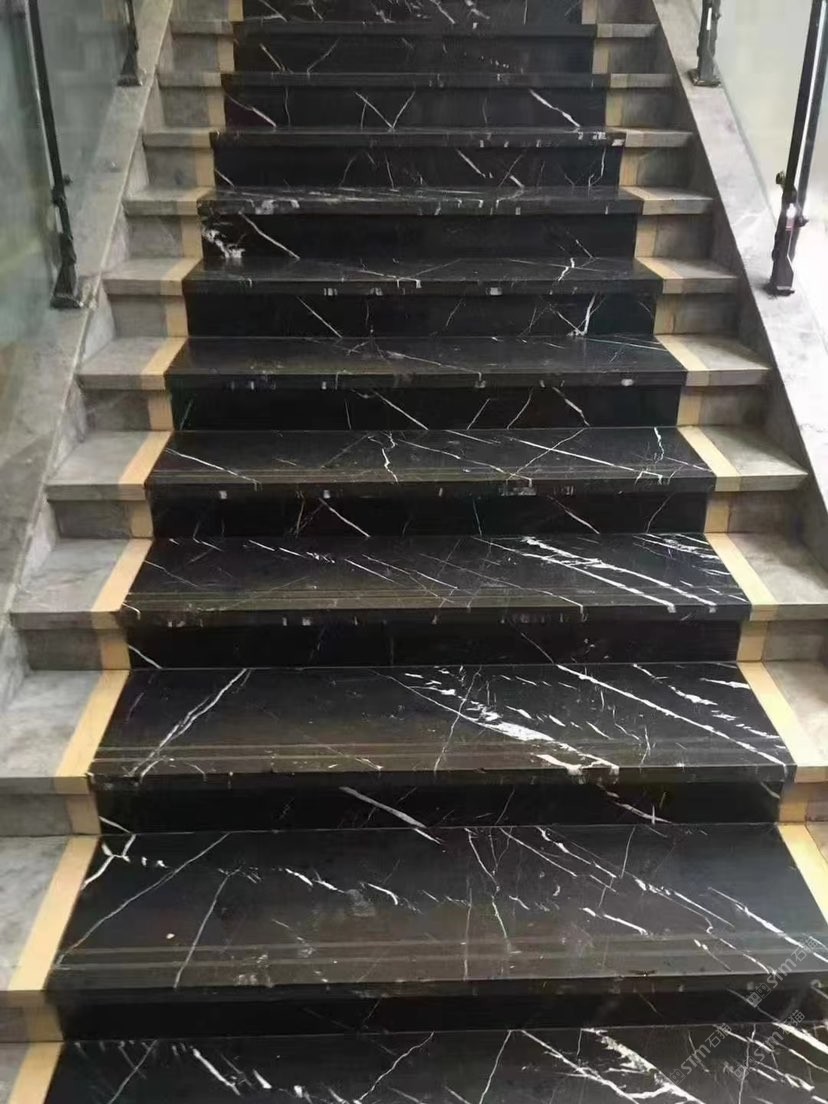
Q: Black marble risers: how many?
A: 11